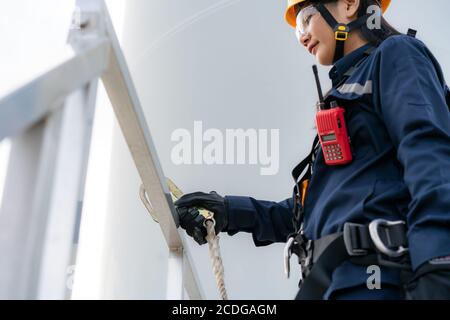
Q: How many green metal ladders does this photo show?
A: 0